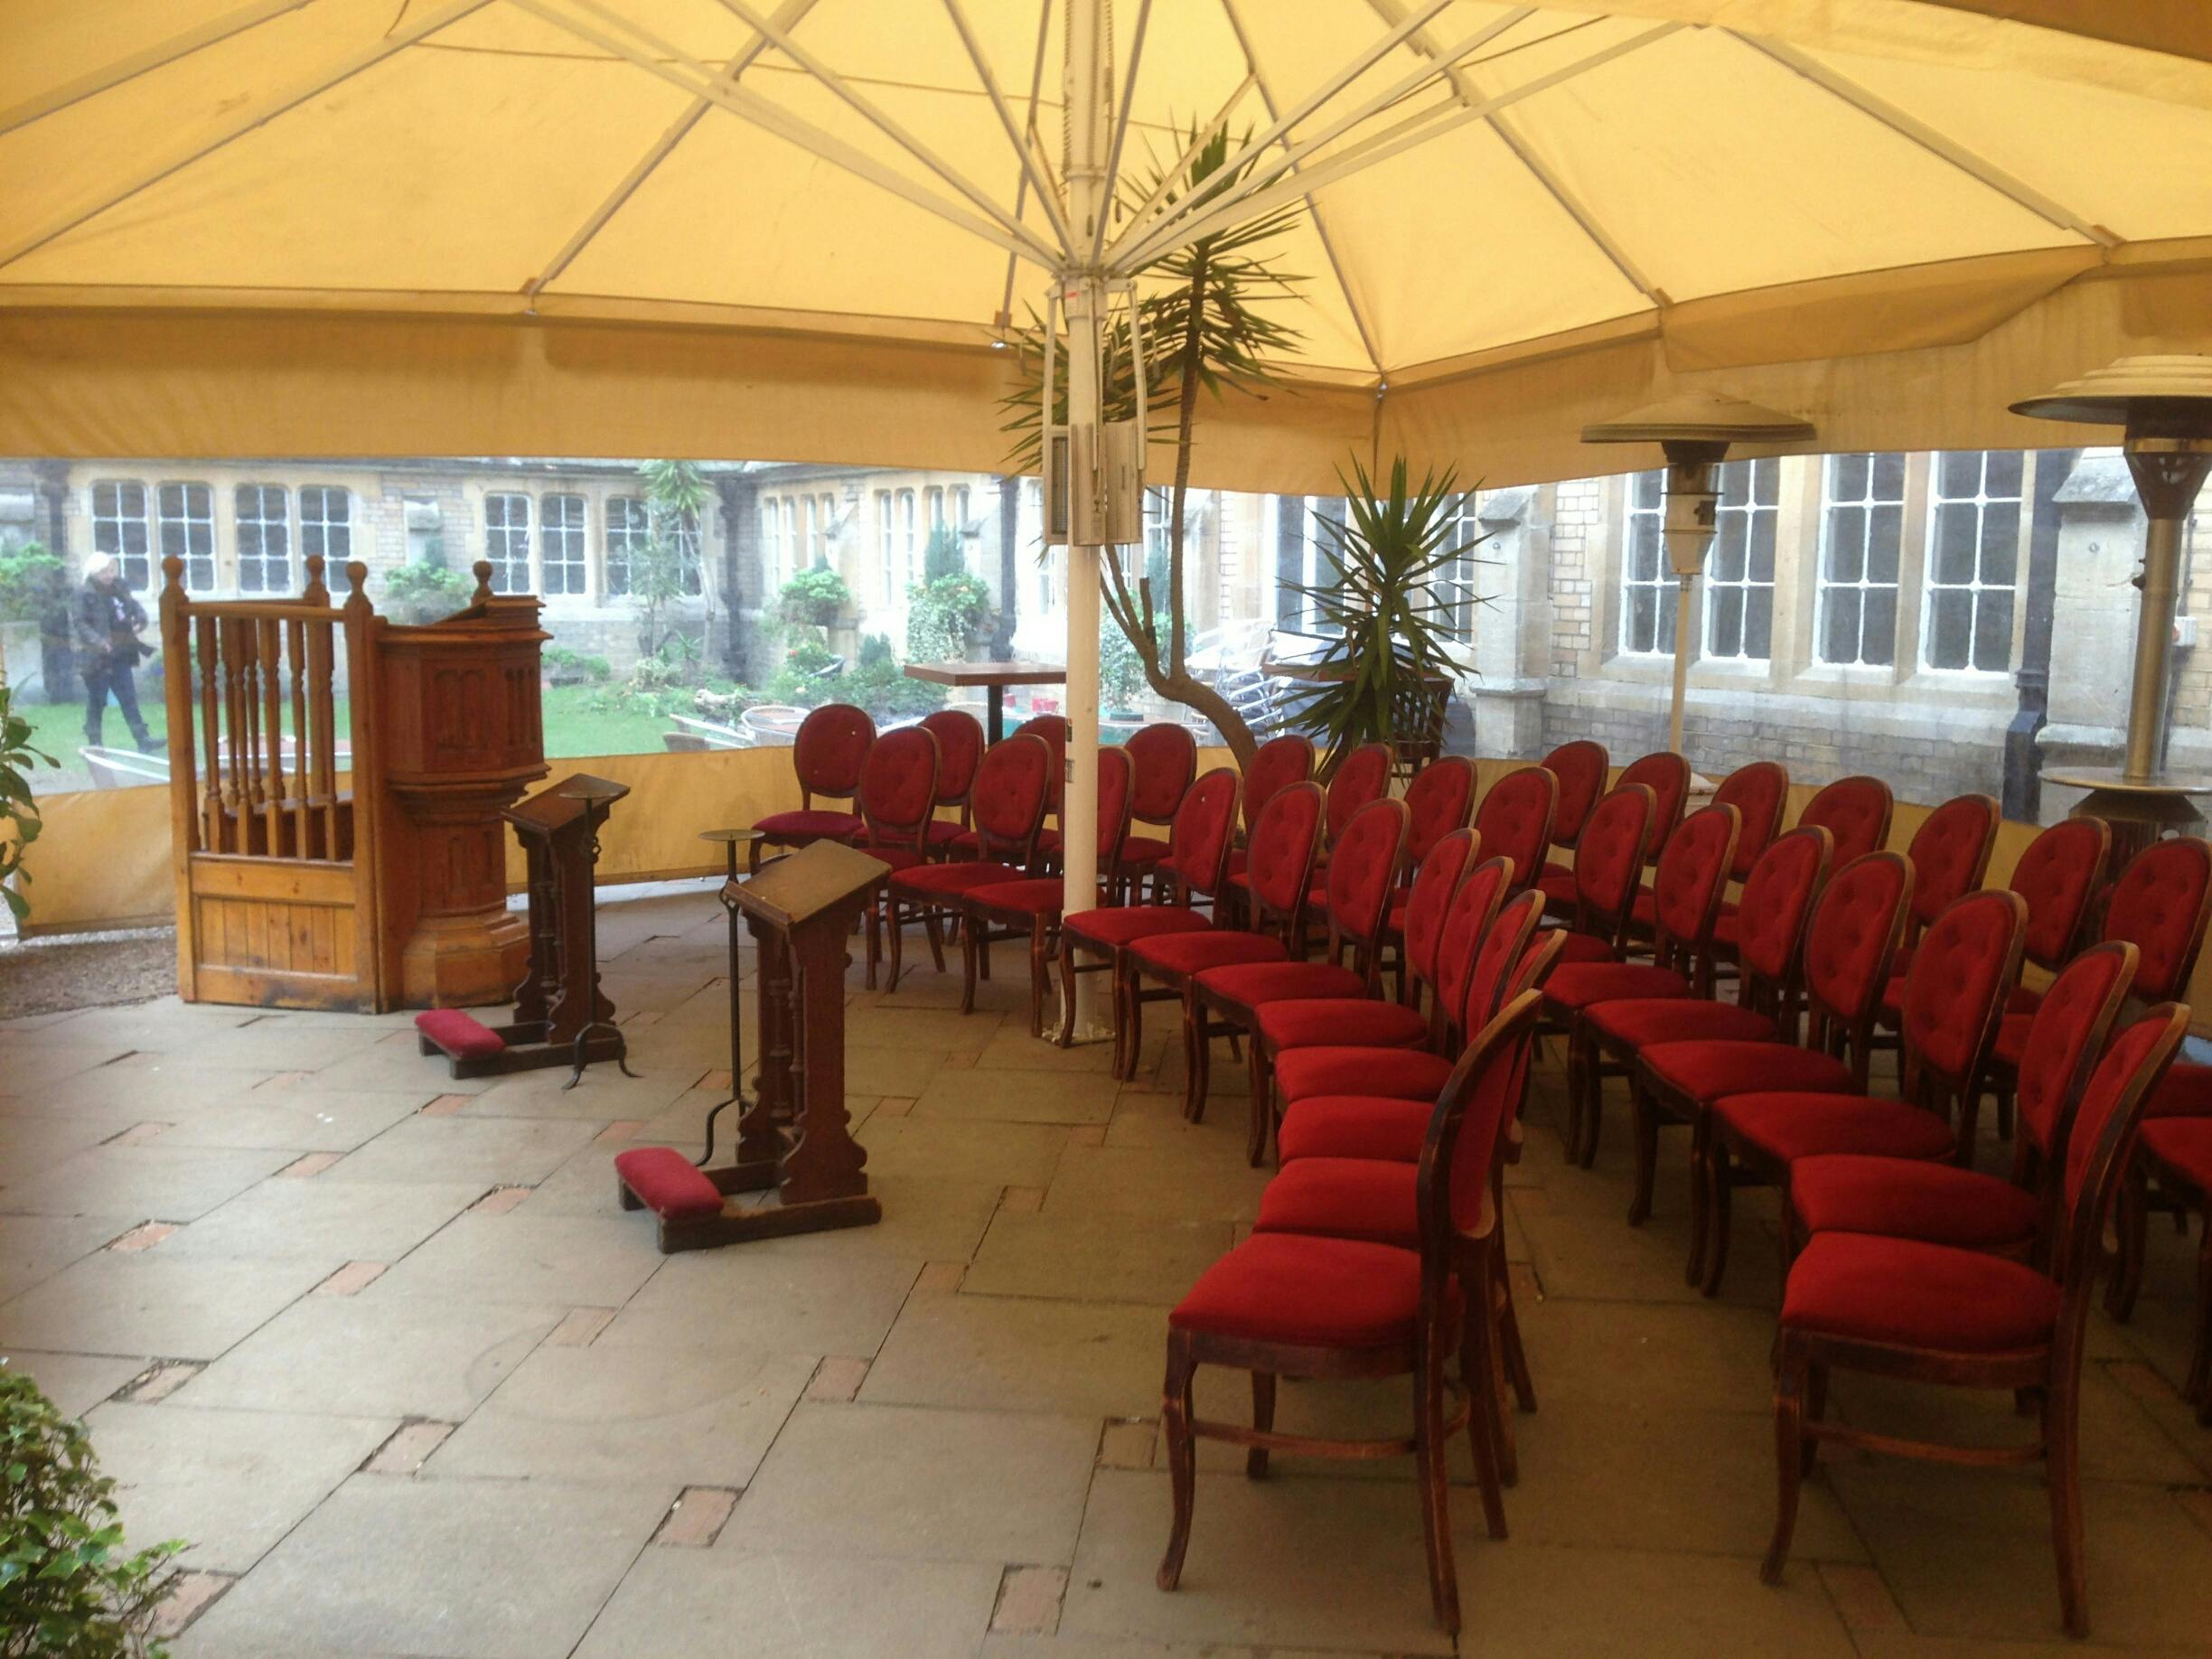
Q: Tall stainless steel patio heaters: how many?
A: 2